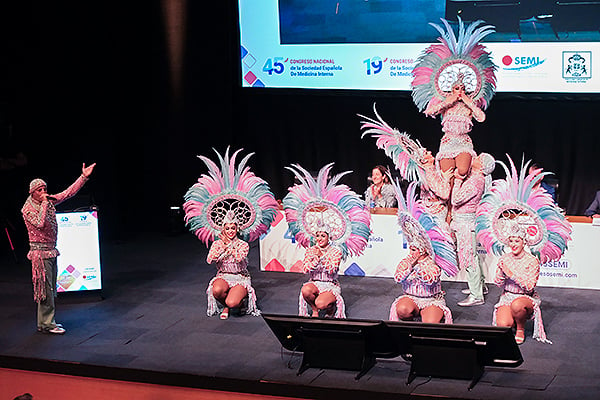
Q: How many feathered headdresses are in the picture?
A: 6